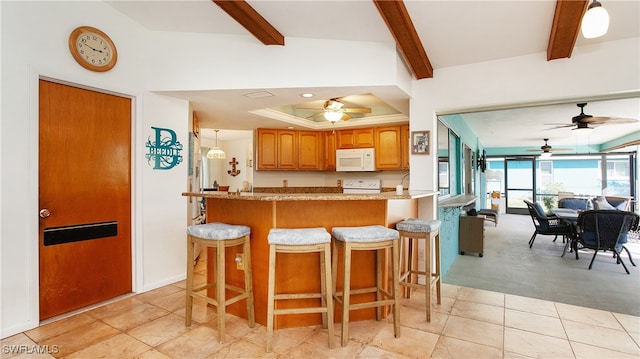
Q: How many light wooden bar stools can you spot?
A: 4